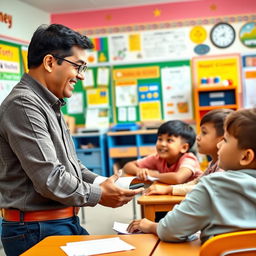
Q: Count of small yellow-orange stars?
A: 3